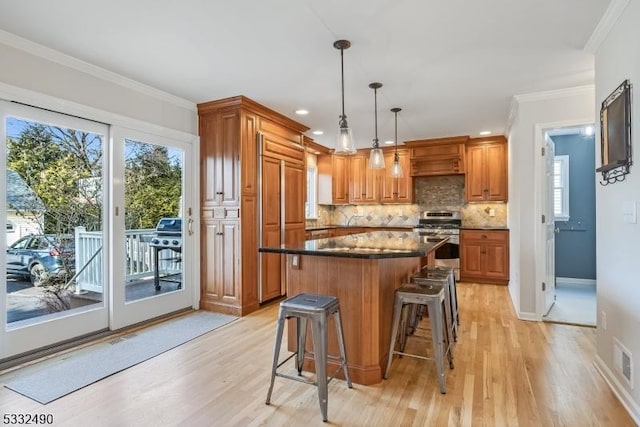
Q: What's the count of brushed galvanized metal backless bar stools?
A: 4